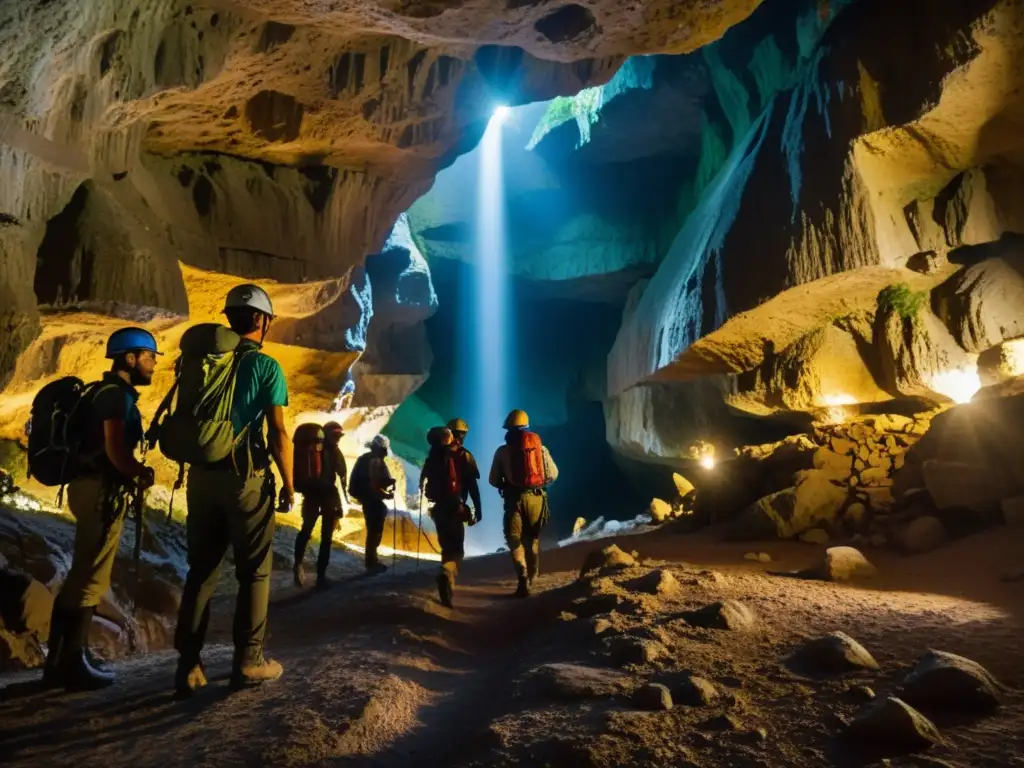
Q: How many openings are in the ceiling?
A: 1